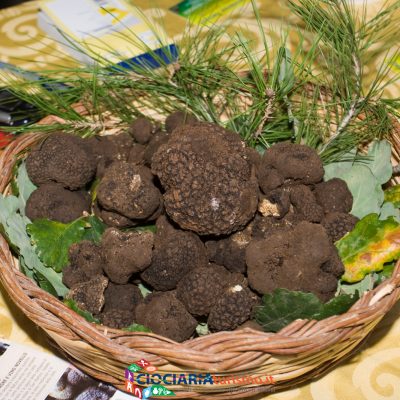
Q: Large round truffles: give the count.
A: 1